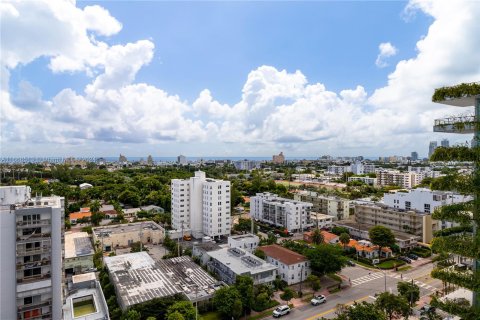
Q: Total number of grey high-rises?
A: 1